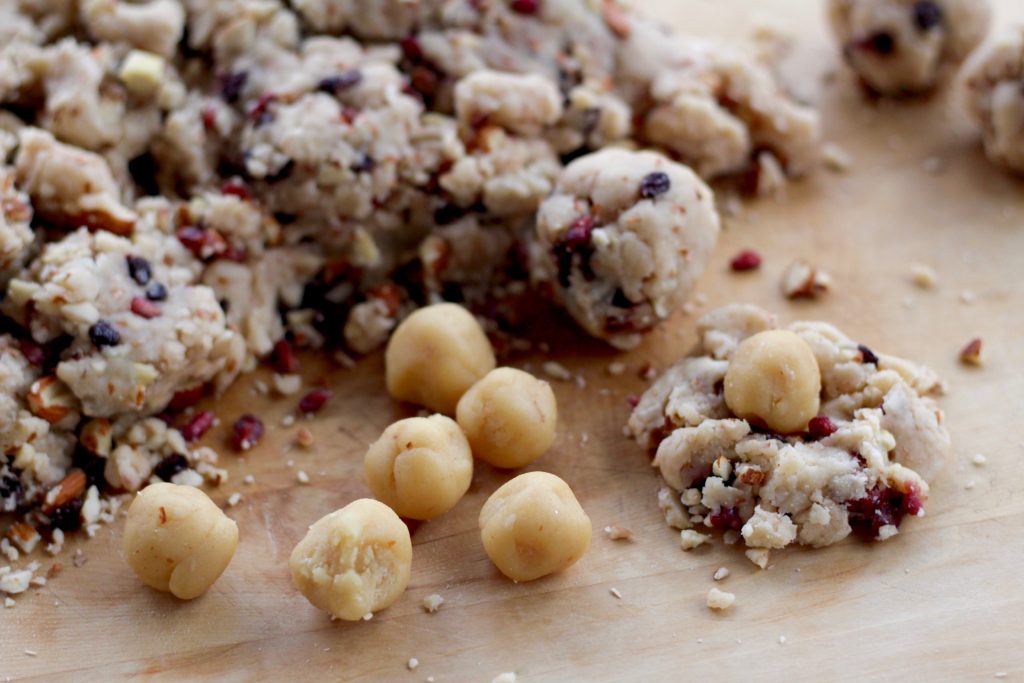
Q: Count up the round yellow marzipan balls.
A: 7